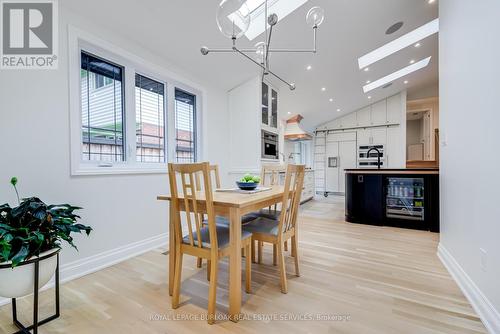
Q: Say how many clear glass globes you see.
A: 3